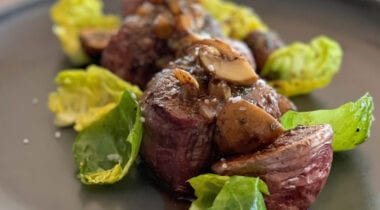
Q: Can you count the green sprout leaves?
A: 7